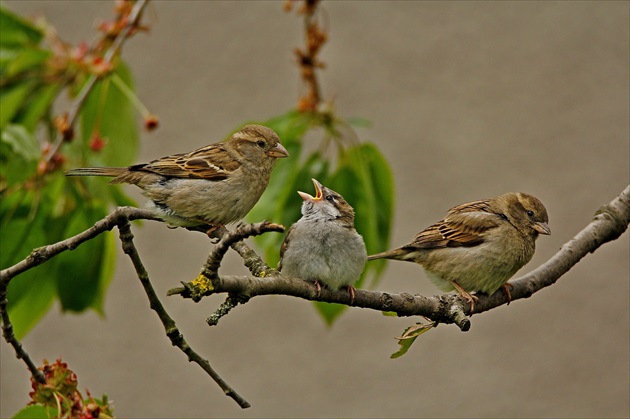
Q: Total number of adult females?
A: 2